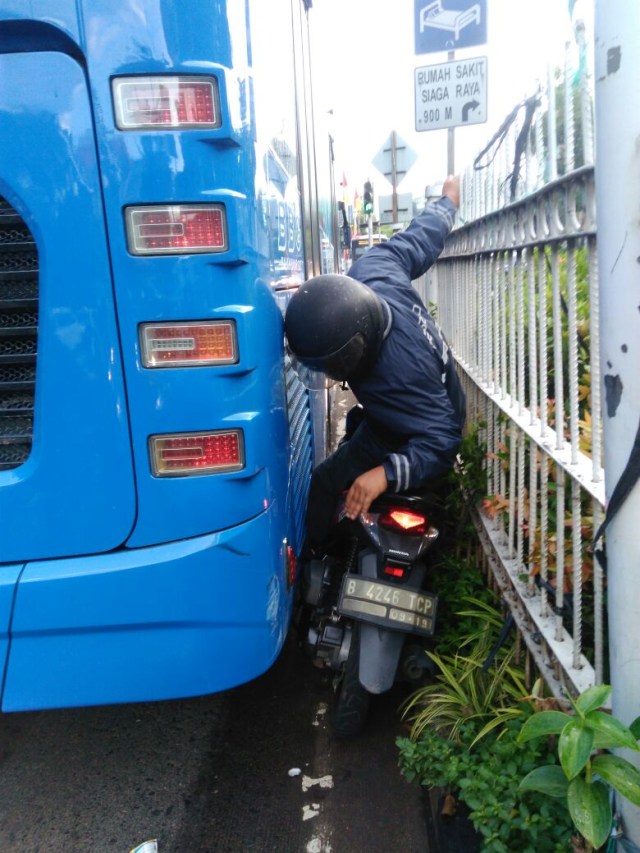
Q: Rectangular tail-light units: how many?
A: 4